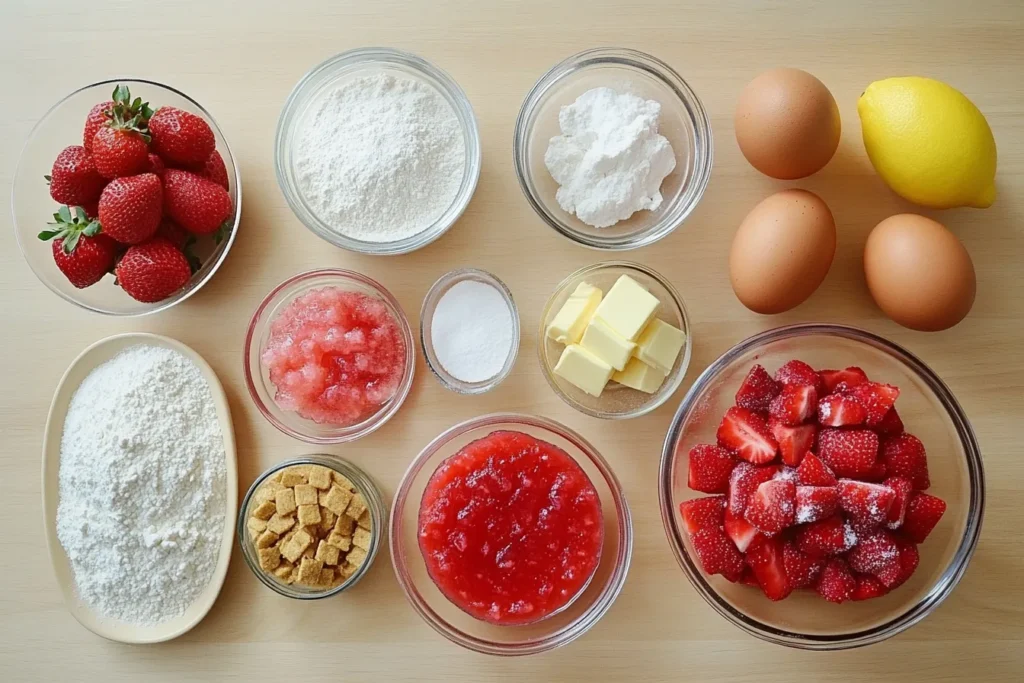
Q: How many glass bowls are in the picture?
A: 9